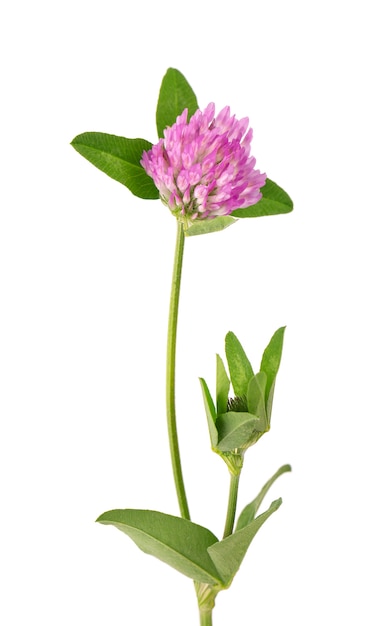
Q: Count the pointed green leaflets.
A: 13